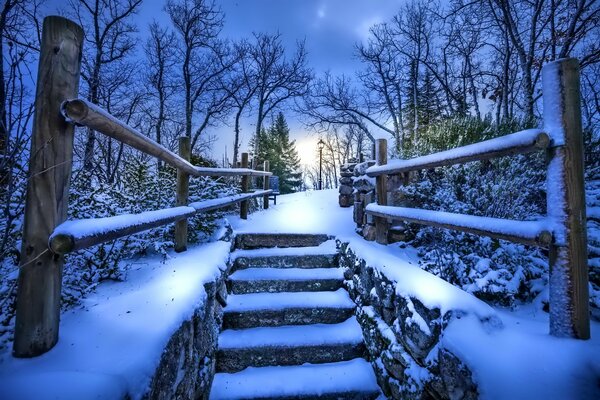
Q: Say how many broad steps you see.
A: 6